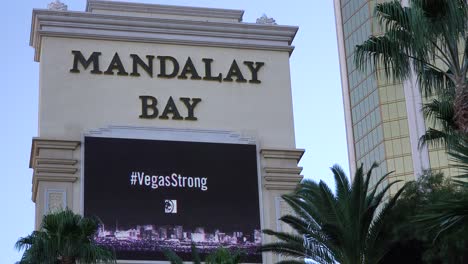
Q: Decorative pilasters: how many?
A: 2